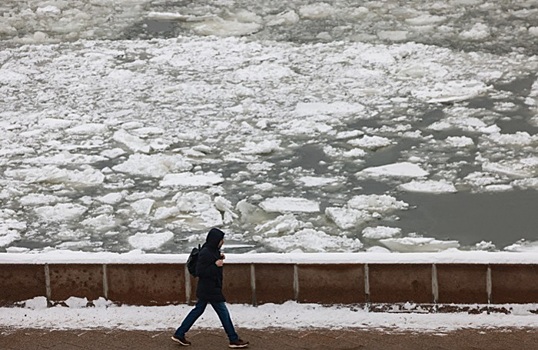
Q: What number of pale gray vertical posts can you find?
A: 8